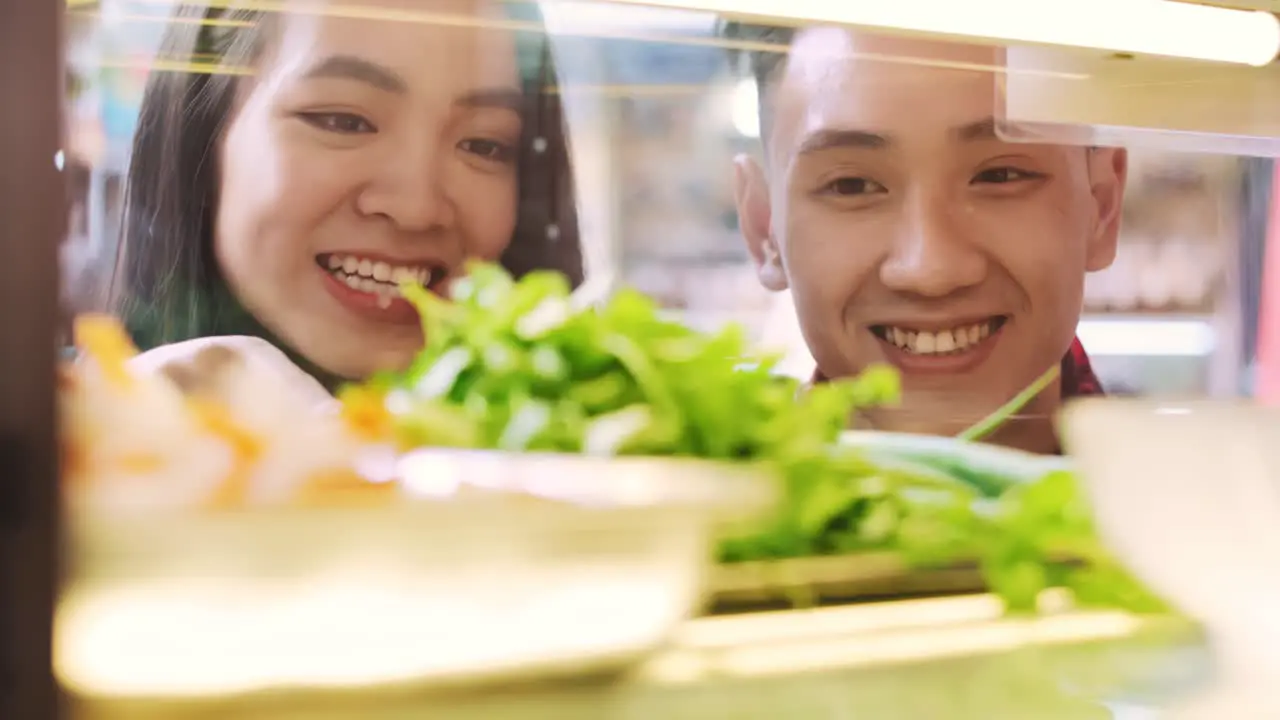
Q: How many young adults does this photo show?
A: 2